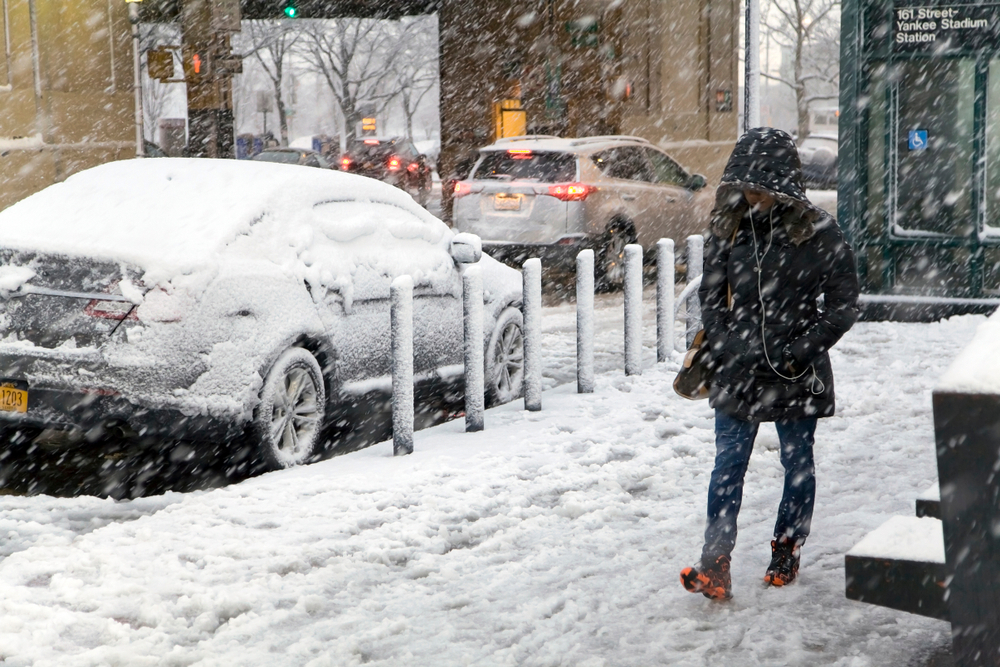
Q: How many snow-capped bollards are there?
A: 7